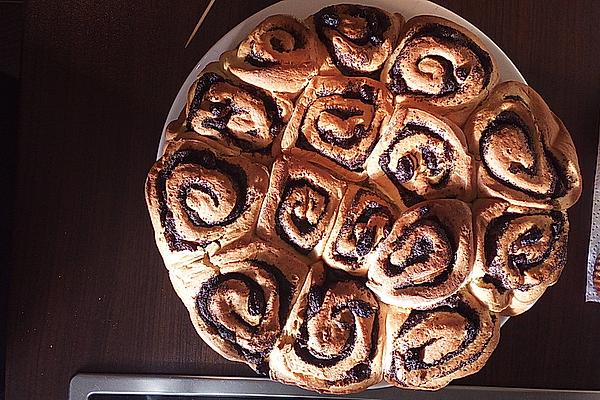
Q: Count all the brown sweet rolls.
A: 15